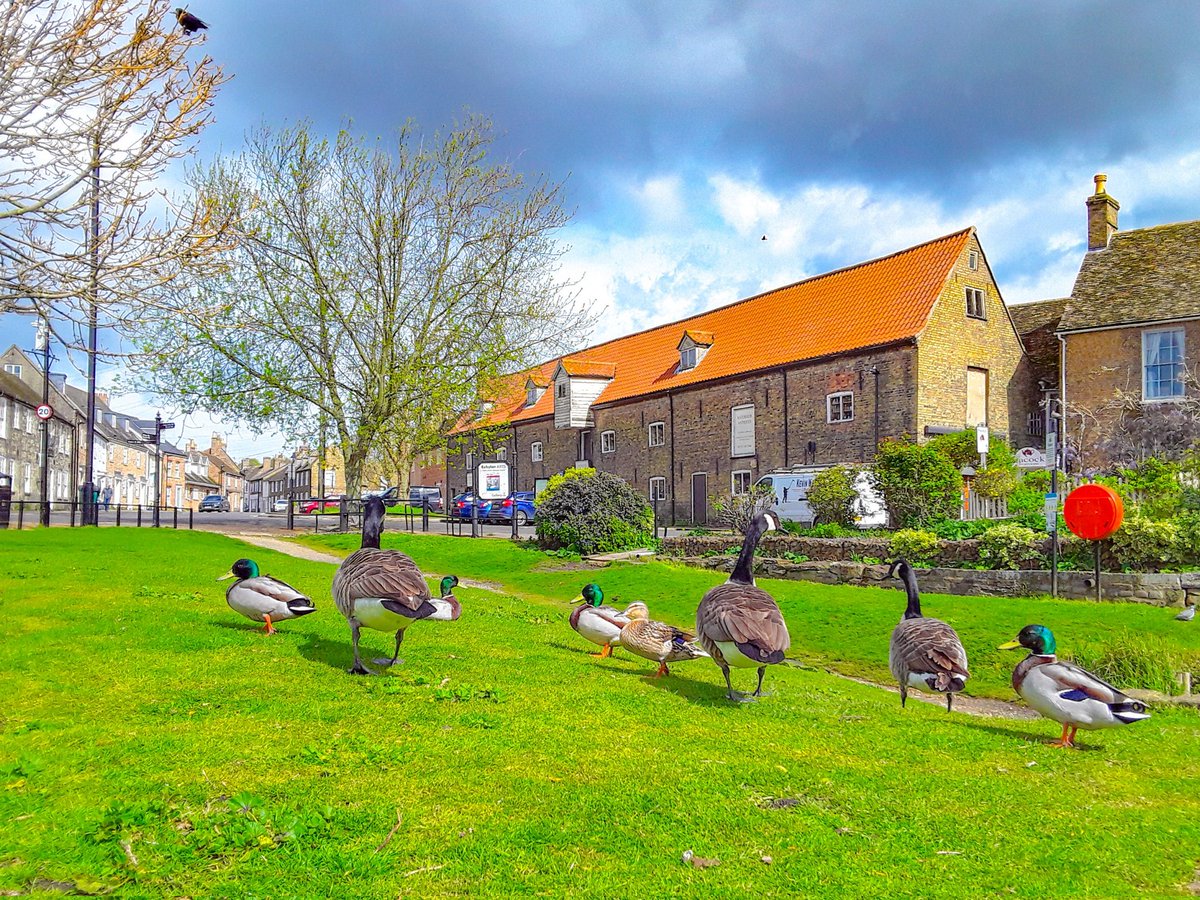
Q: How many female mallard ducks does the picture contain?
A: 1